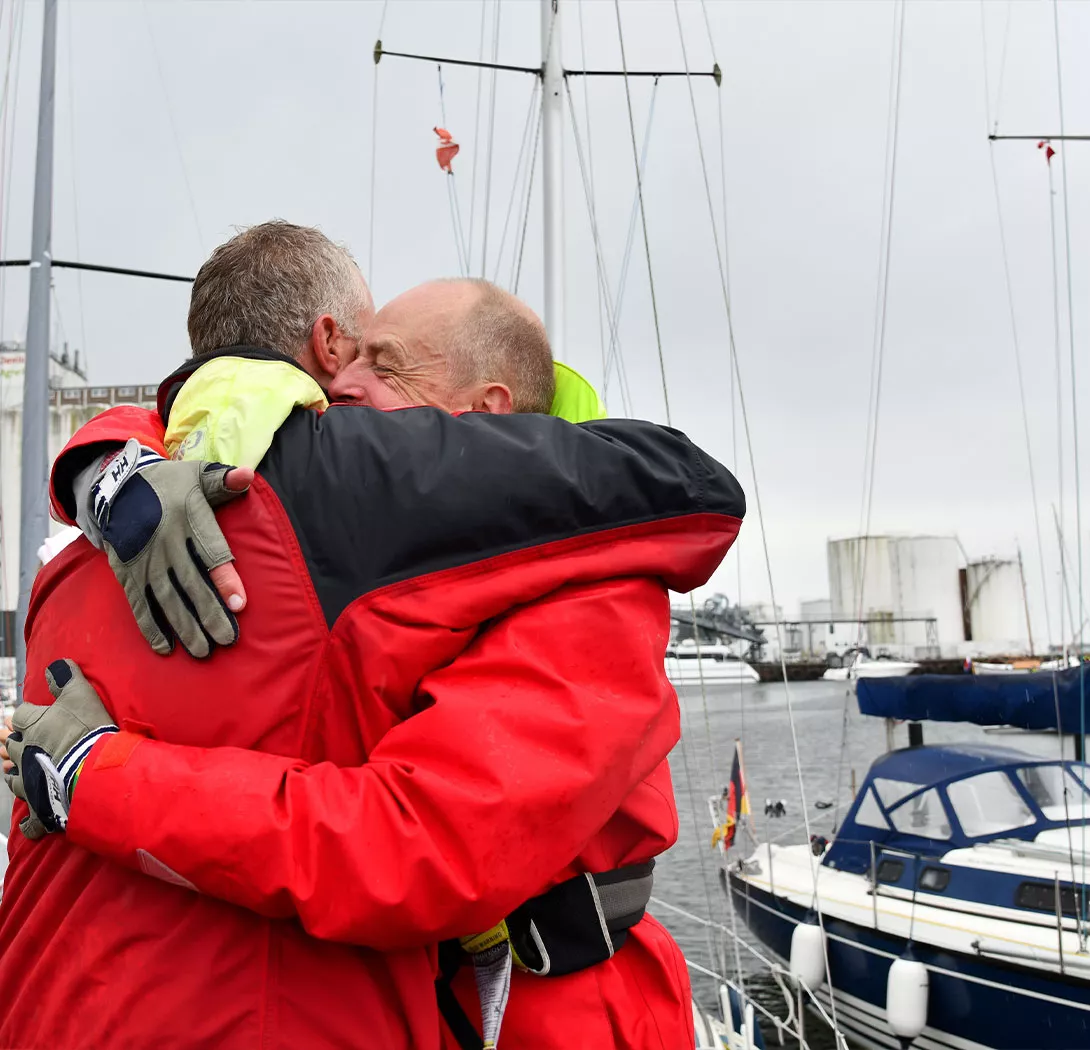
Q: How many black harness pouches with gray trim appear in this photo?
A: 1